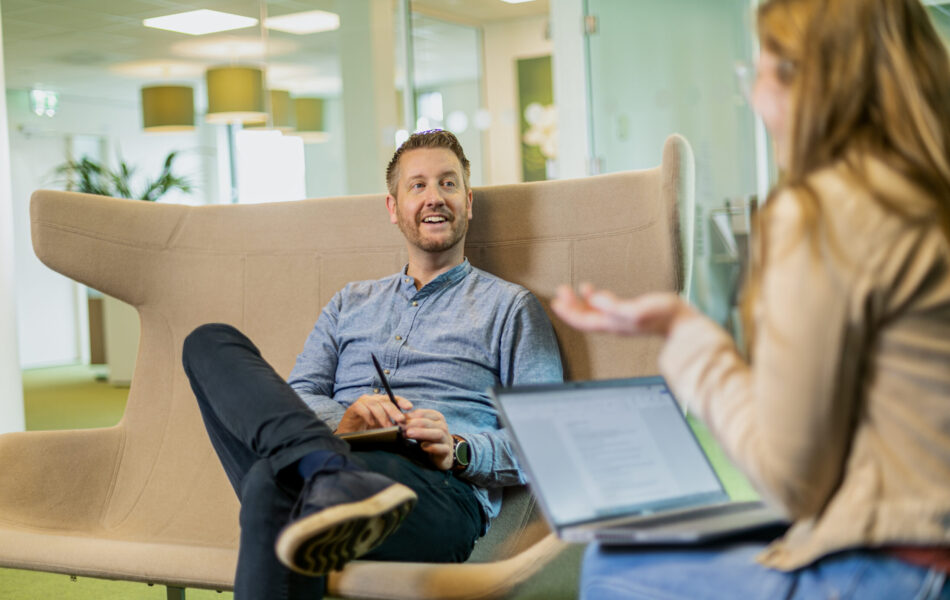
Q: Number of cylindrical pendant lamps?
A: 4